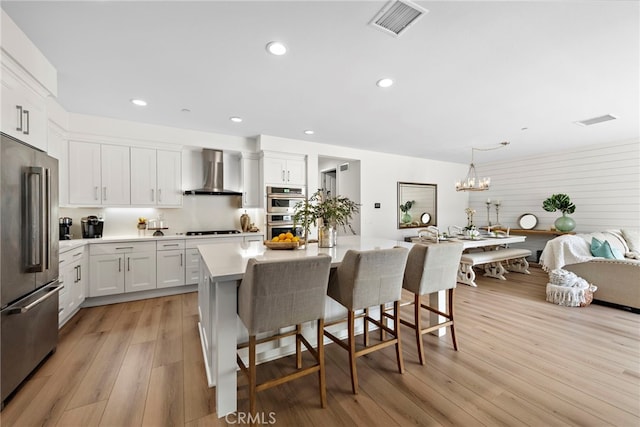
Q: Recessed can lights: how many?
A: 5